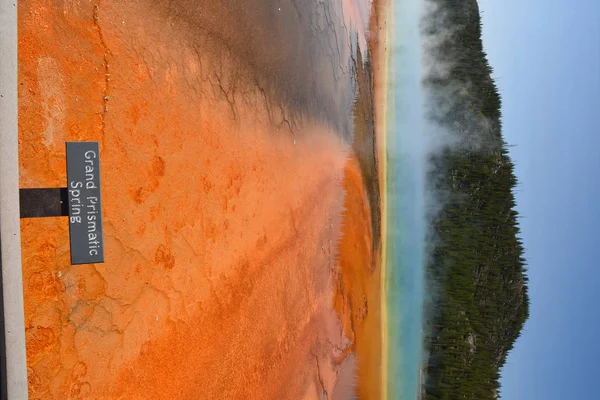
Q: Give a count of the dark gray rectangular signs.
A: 1